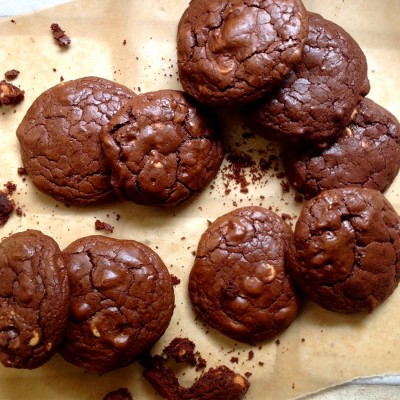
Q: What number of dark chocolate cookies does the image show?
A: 9